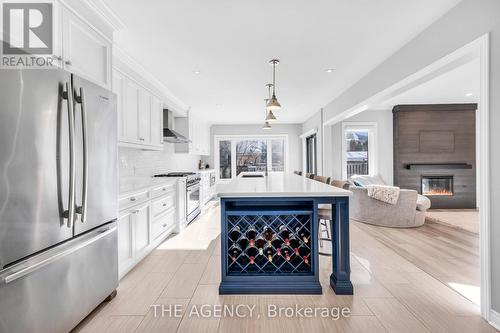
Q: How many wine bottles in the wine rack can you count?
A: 14